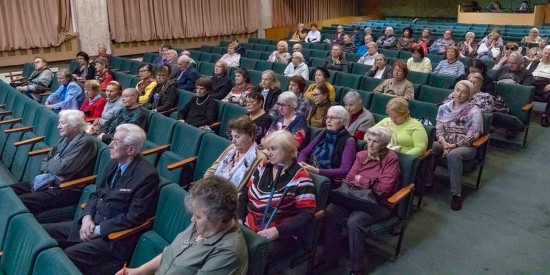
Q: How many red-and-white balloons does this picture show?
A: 0